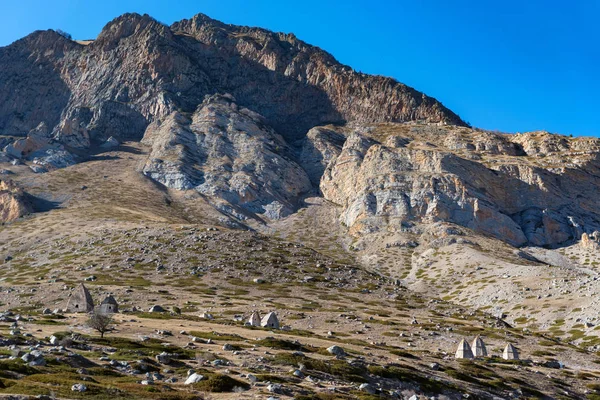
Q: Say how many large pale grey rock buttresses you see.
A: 2